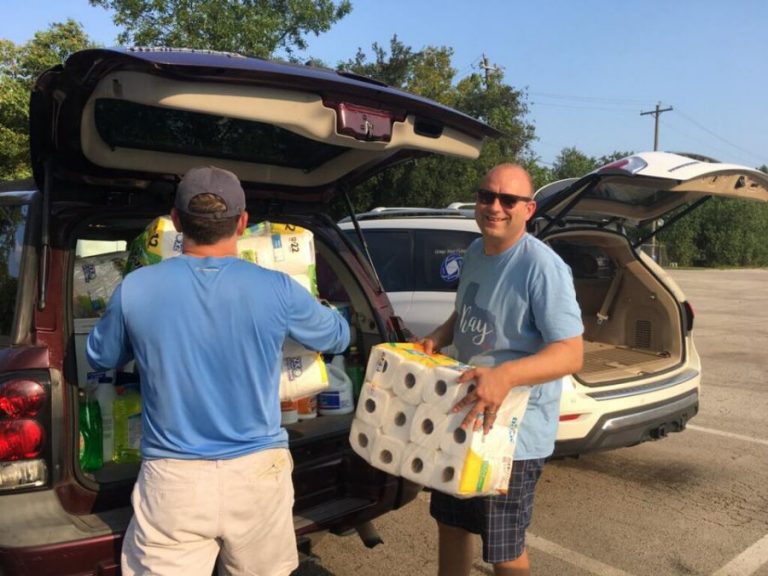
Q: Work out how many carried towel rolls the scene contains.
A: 12